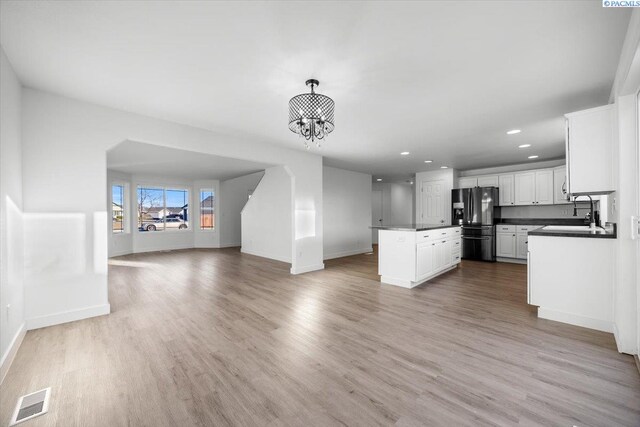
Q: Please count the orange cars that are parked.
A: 0